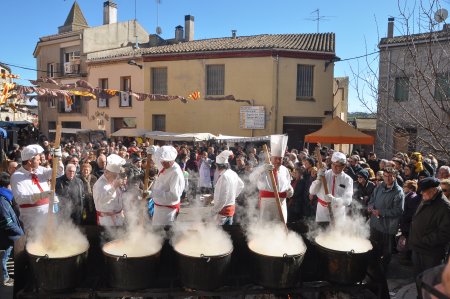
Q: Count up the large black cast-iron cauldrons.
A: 5